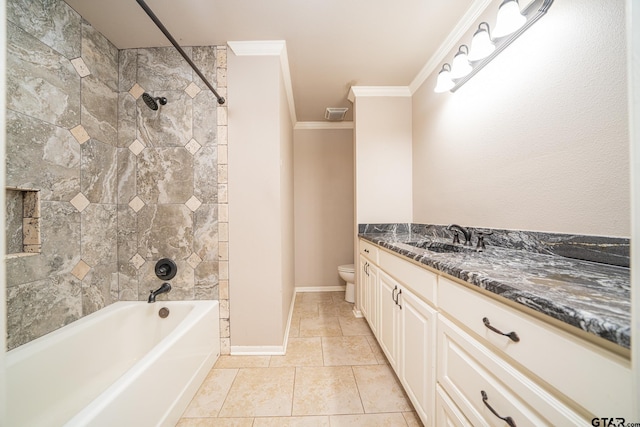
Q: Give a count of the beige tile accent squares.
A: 12